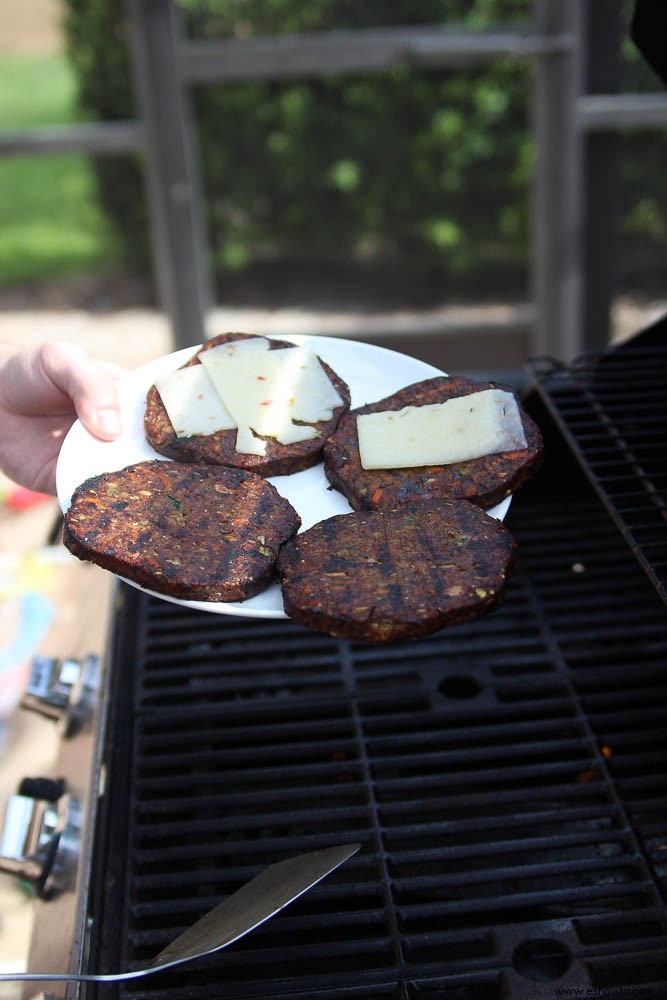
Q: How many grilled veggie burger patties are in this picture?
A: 4